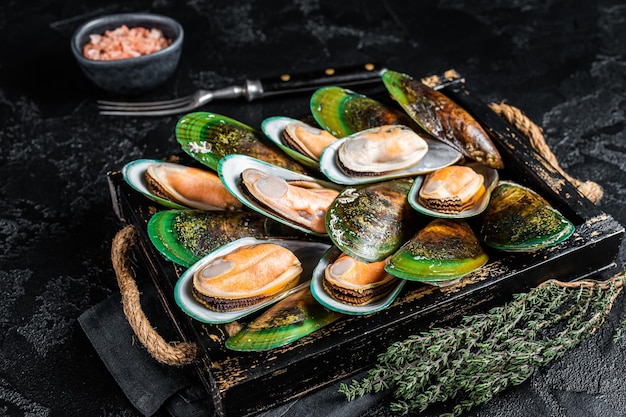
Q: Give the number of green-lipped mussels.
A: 15